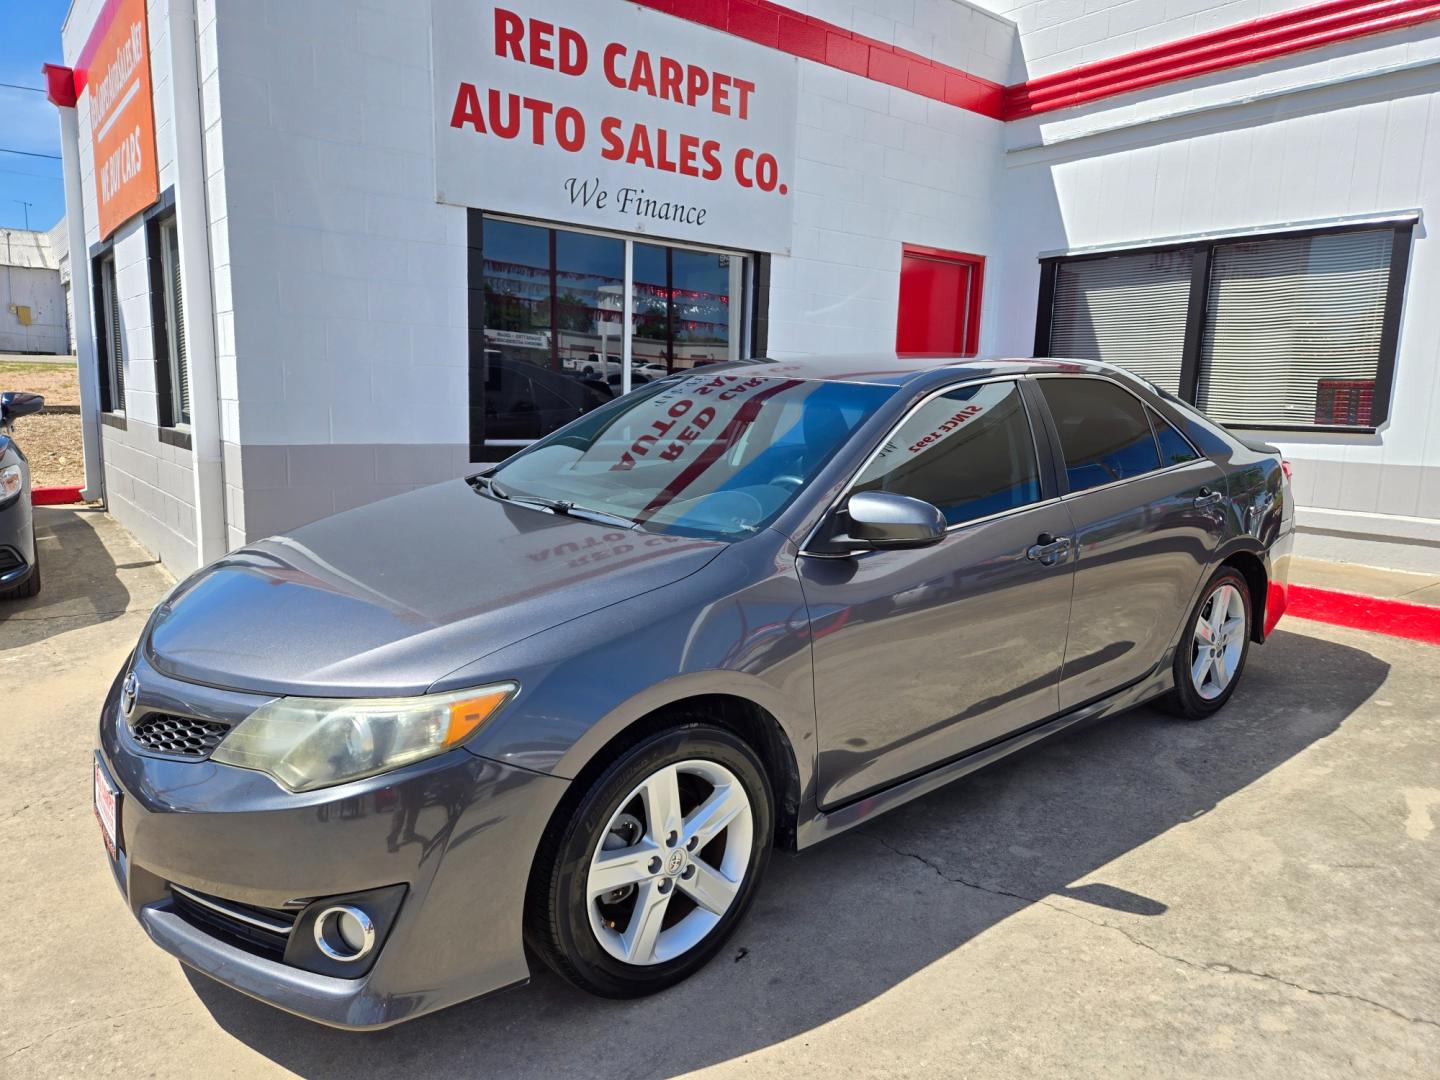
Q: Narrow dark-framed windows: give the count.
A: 2